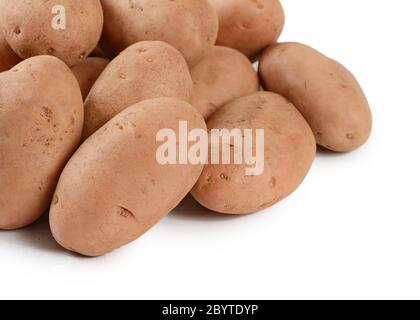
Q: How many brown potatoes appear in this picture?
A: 11